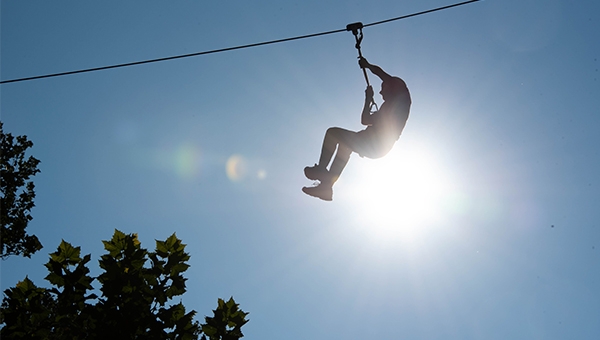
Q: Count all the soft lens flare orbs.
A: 3